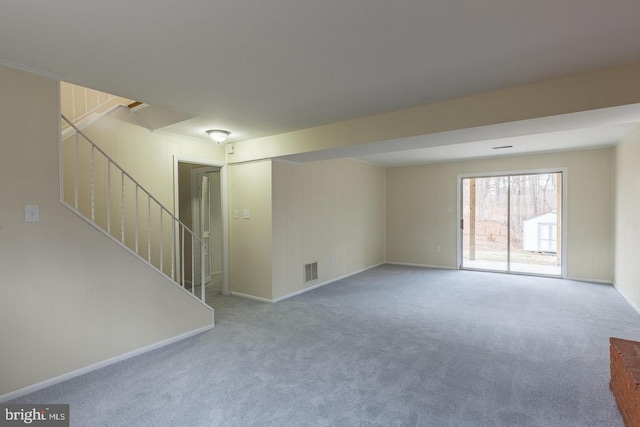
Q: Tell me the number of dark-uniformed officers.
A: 0